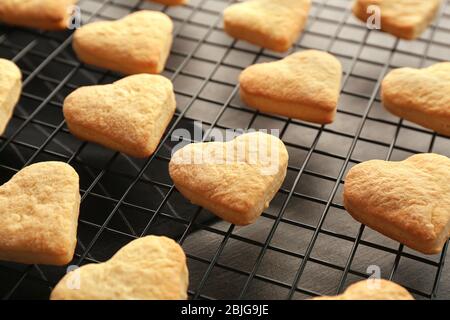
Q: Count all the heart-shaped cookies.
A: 14